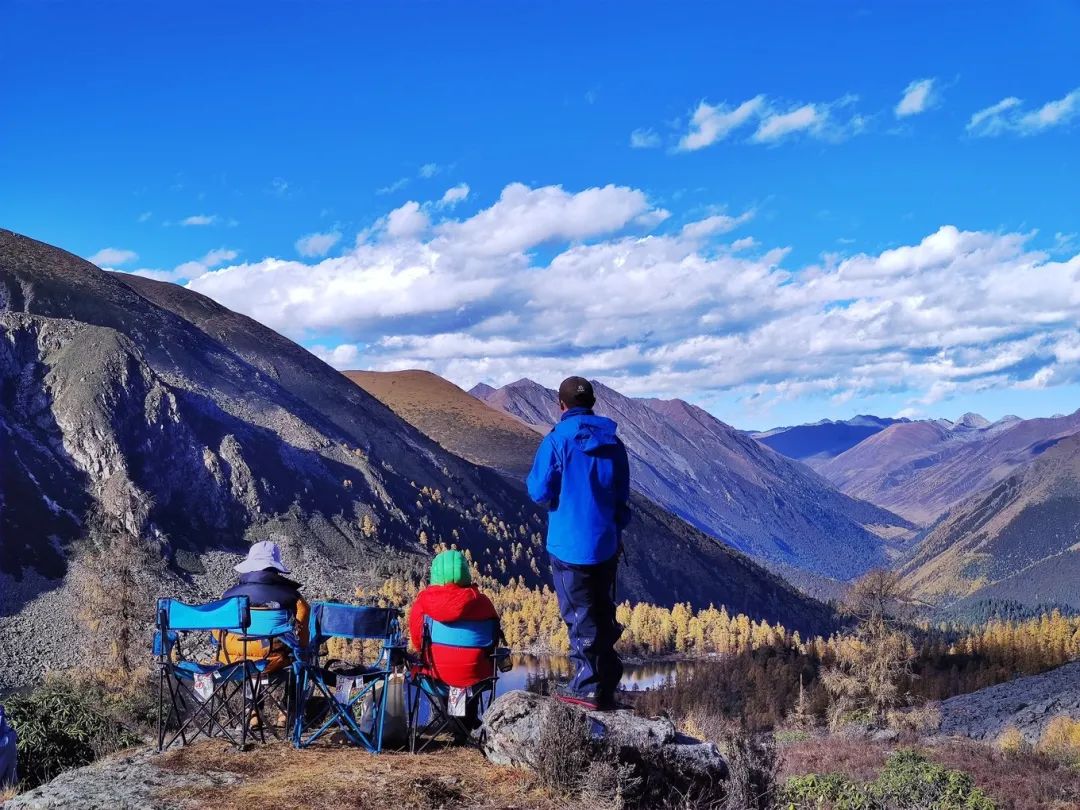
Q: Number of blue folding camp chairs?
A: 4